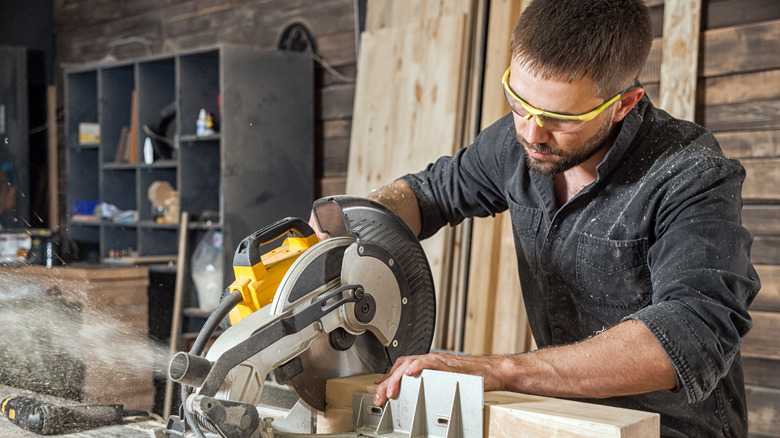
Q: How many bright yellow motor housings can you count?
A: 1